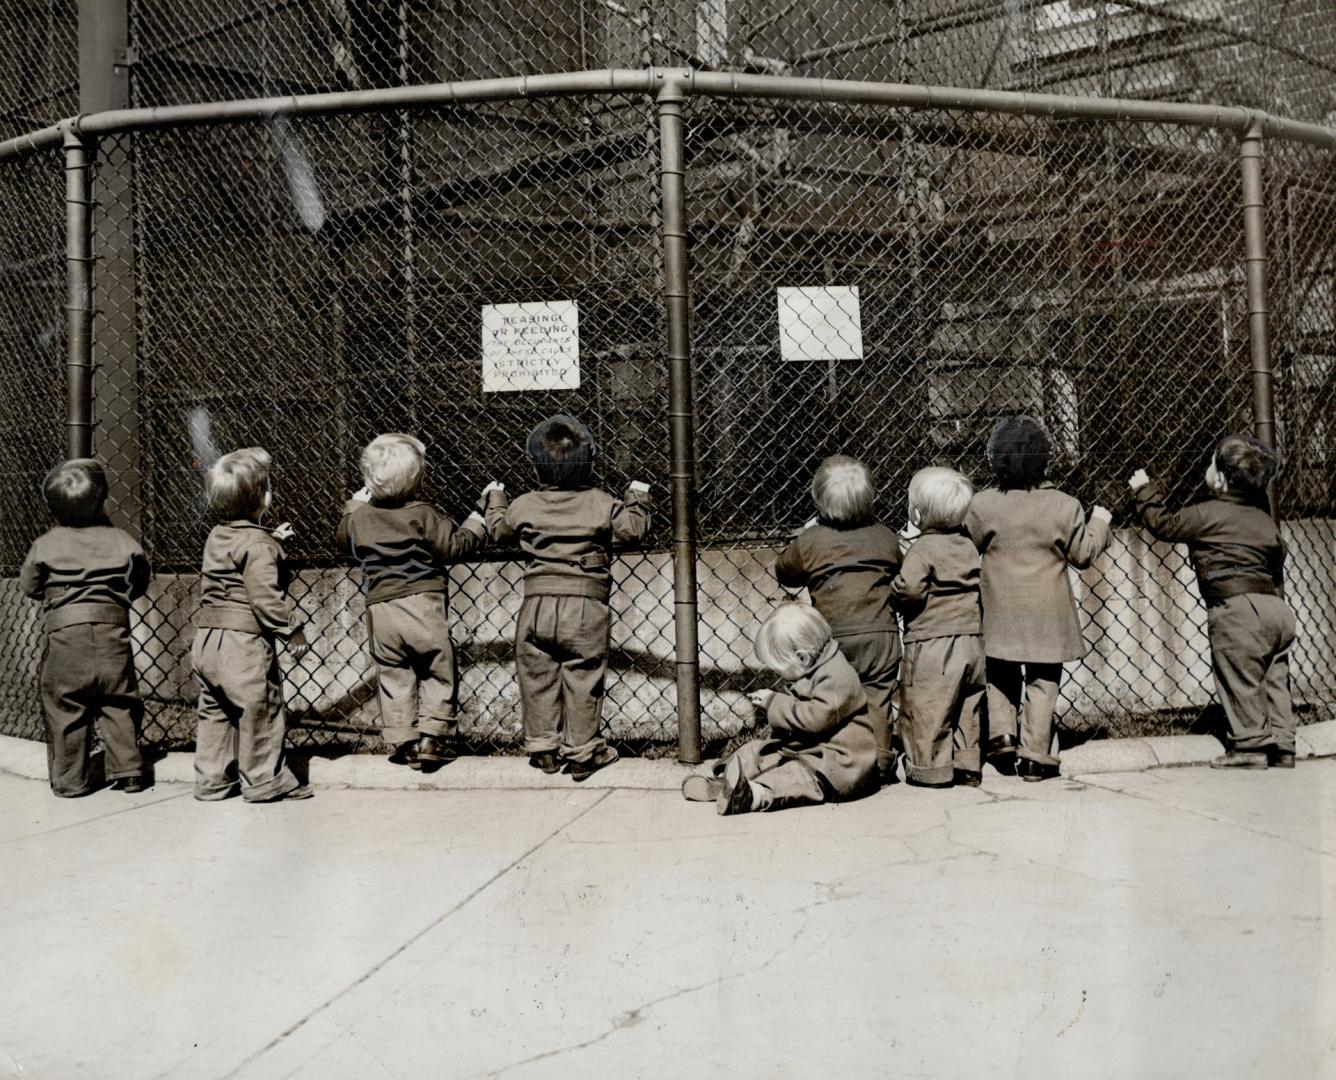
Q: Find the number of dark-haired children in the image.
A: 4